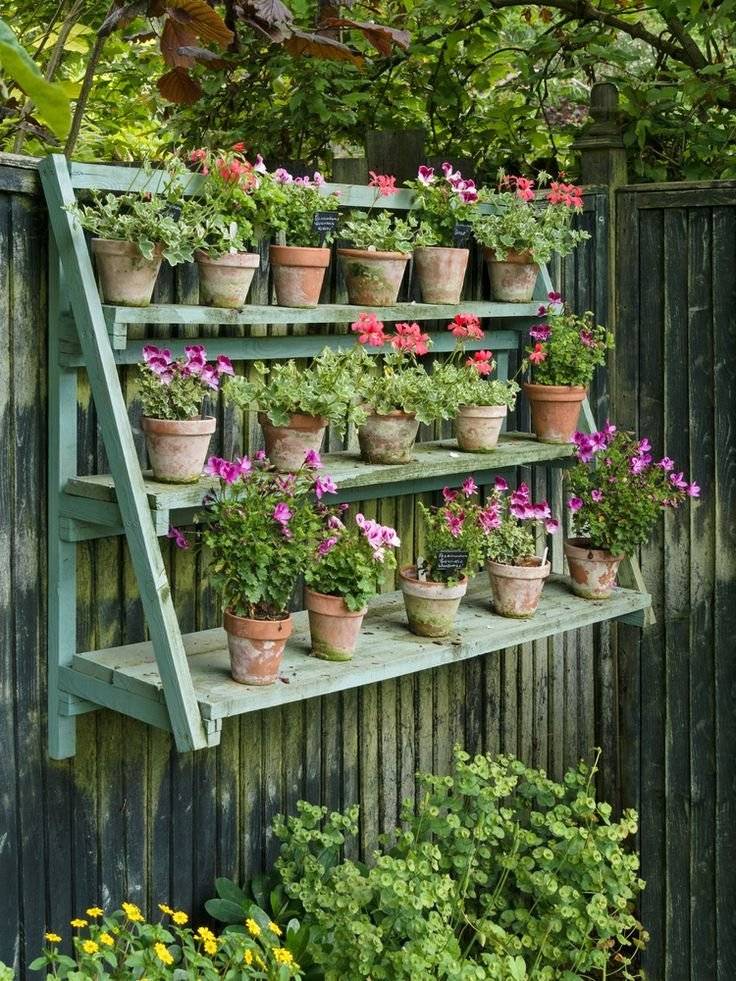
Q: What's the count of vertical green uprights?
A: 2